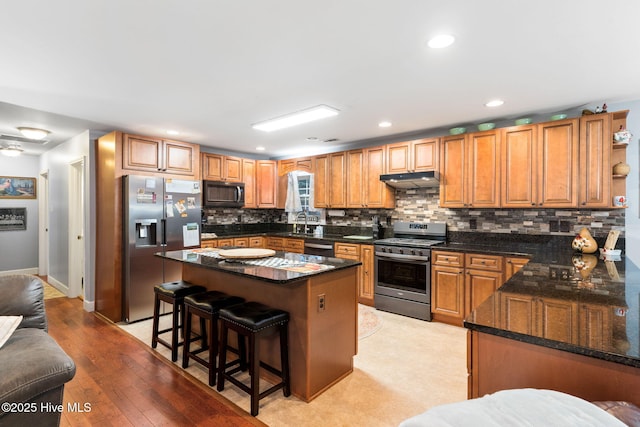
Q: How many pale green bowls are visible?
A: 4